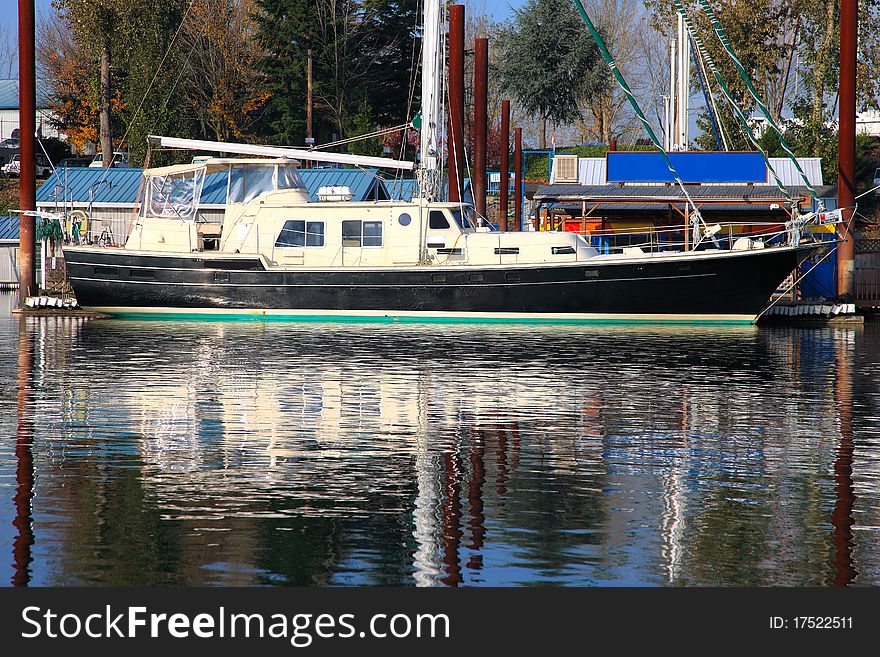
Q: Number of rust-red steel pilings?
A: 6